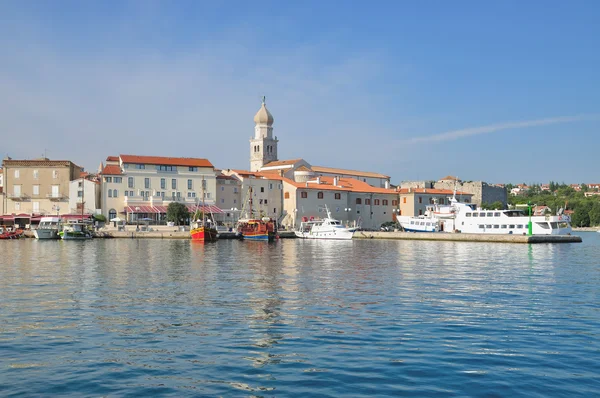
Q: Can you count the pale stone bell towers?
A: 1